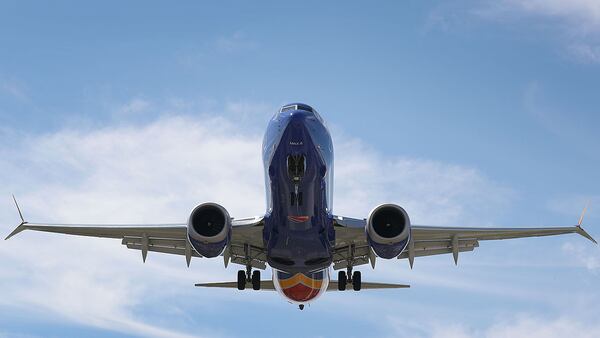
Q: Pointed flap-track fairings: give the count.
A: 6